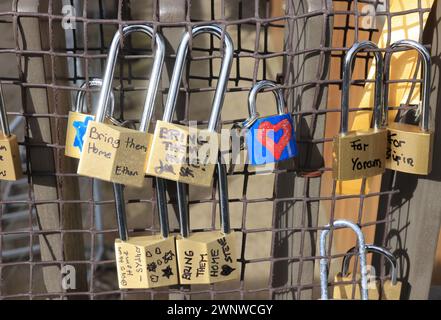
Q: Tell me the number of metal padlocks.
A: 11